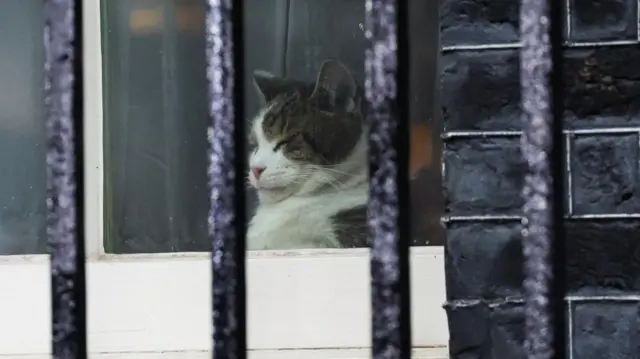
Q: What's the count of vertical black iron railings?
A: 4